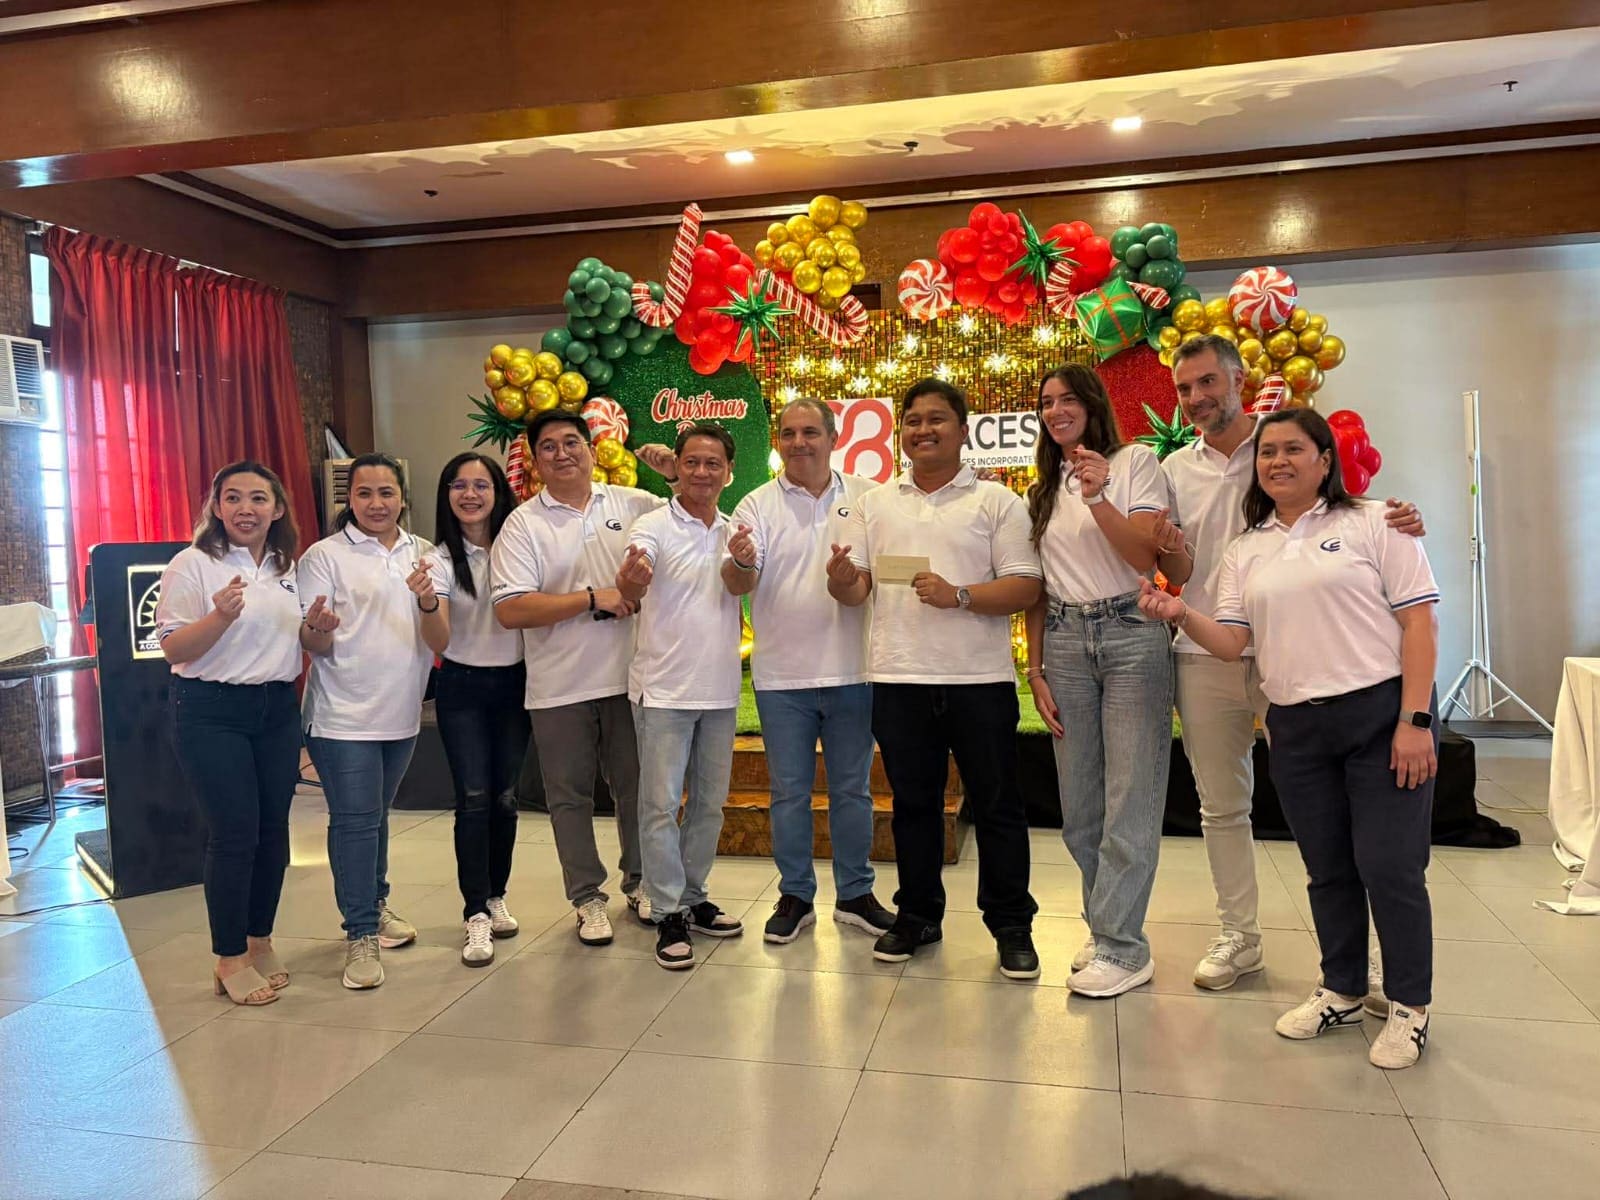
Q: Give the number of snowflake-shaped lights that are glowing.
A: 10